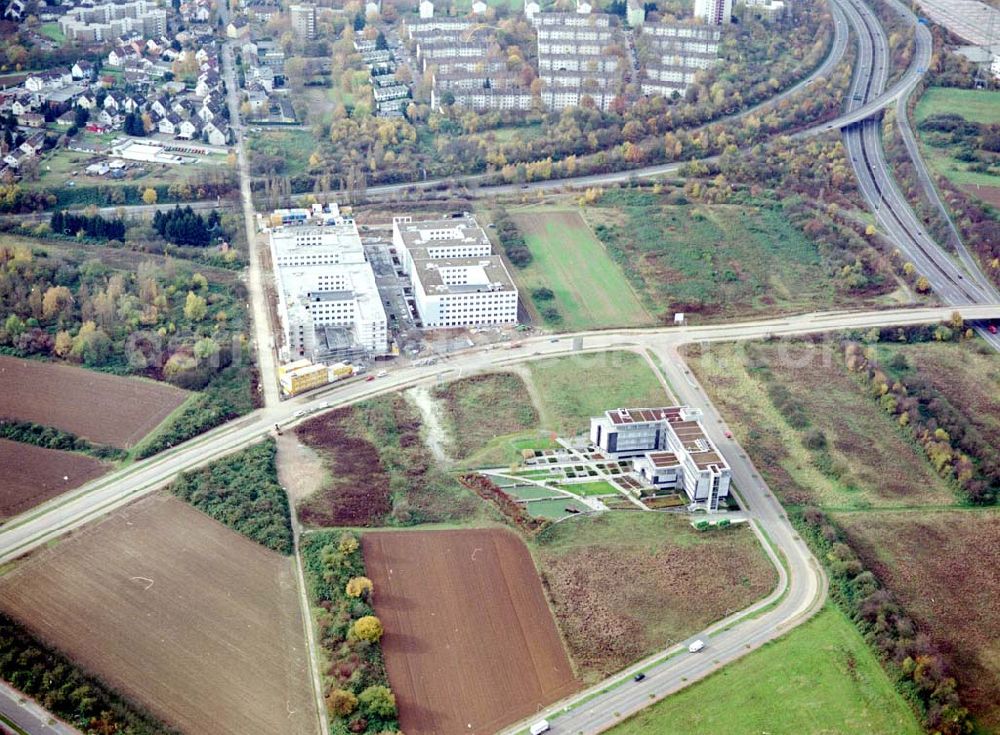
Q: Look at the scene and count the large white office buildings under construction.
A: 2